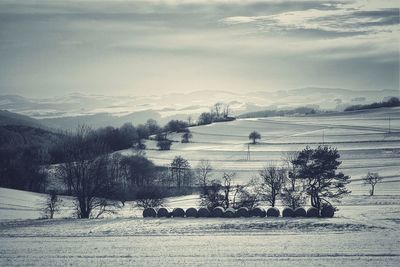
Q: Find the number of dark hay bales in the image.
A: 14